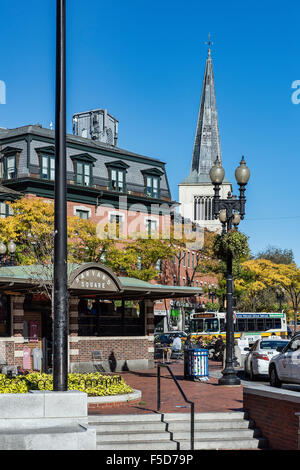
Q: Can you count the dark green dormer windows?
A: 5